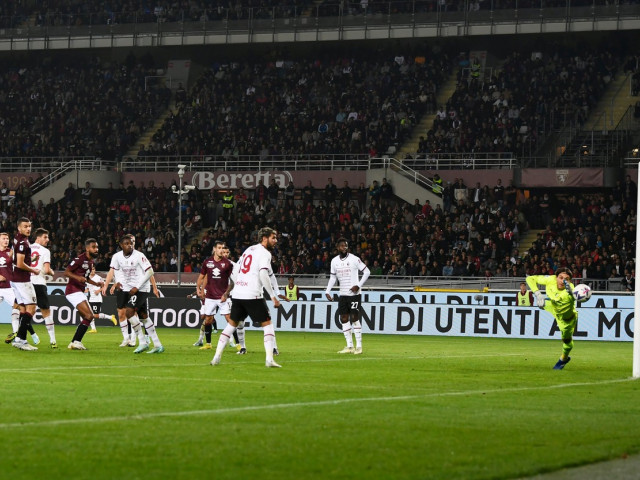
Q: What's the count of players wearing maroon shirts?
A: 4